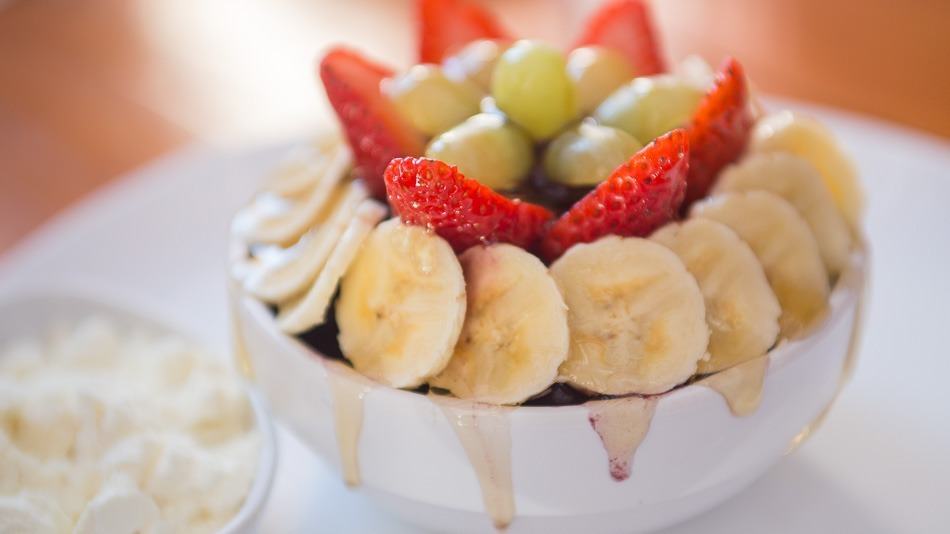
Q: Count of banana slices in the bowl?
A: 11